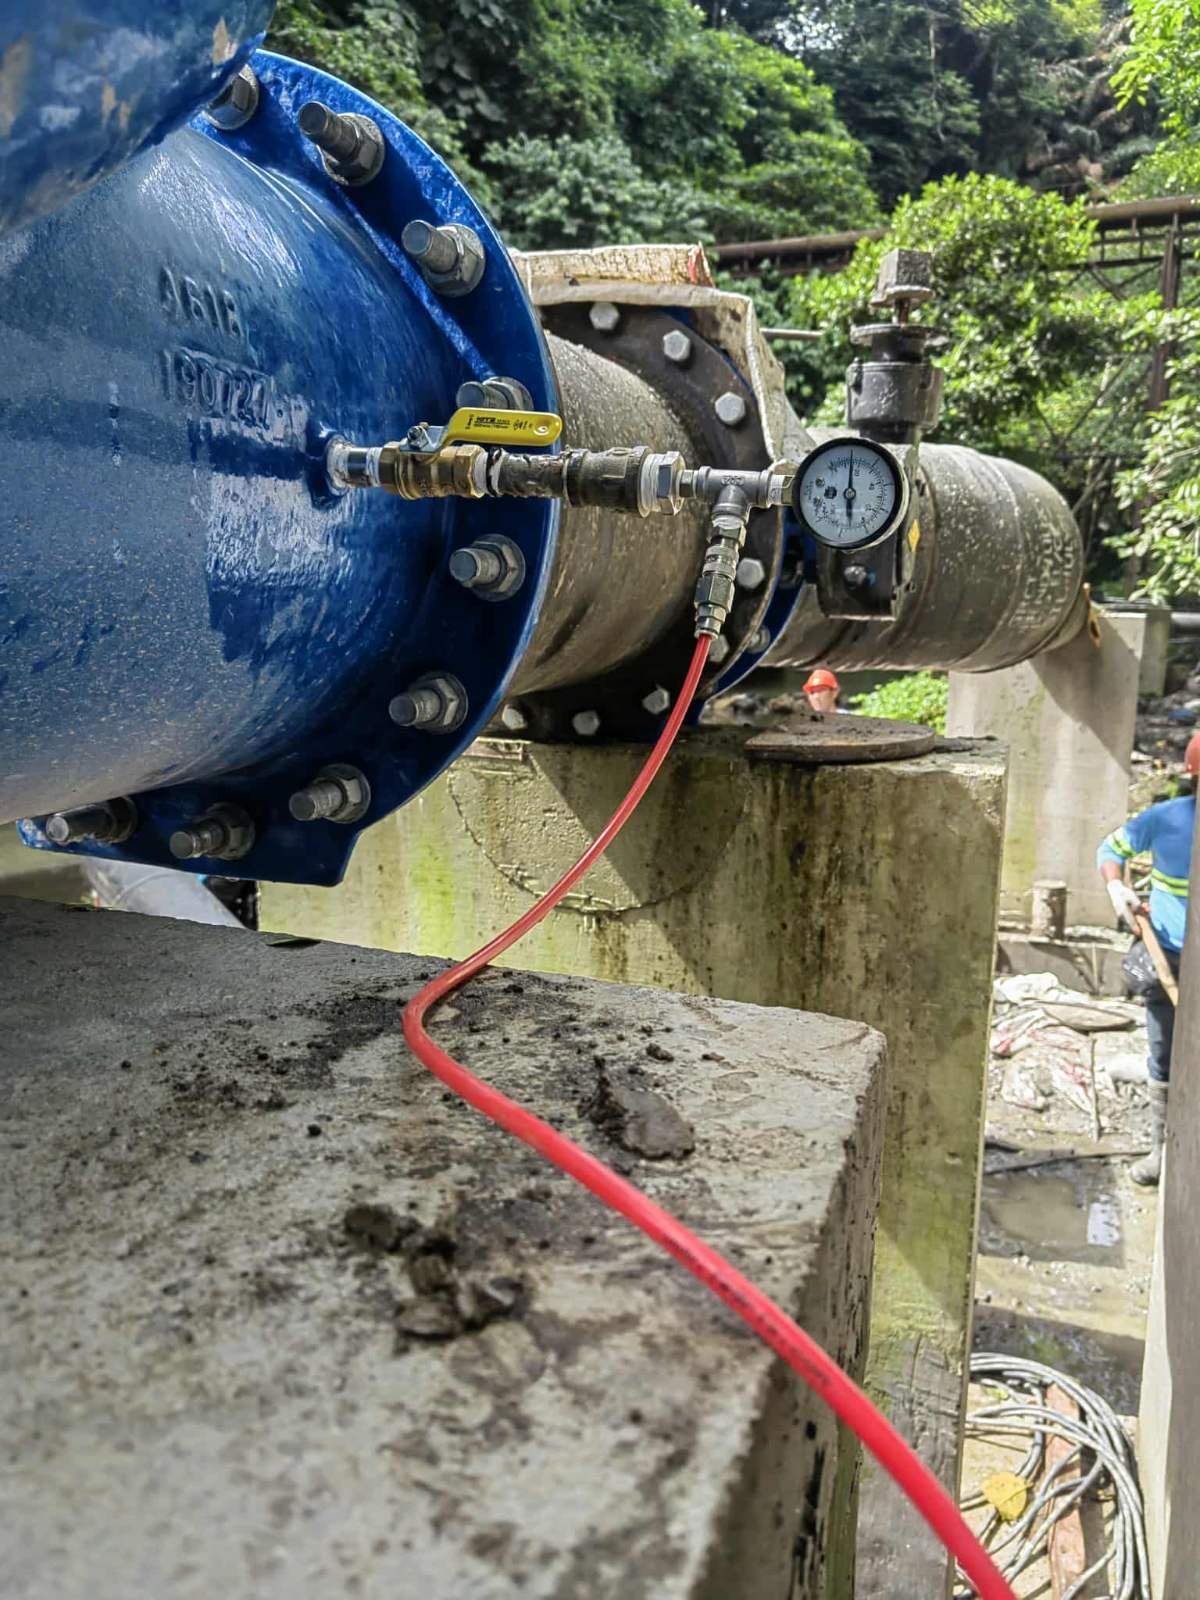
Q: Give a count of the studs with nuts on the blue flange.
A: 9